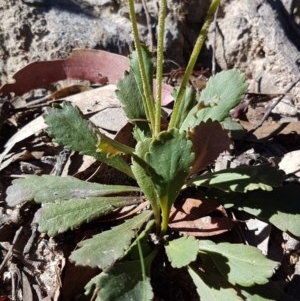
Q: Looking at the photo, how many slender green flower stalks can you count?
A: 3